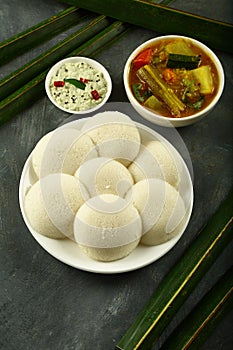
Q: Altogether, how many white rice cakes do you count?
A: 7